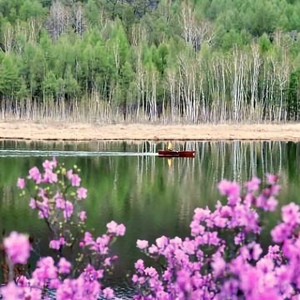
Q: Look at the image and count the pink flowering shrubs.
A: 2